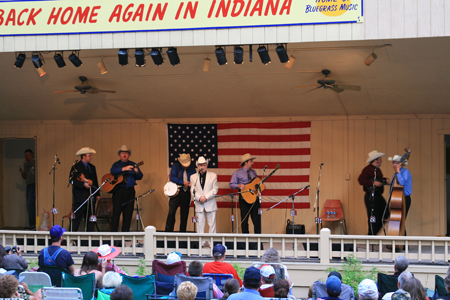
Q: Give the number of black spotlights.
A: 12